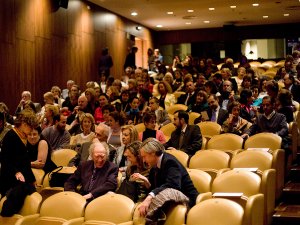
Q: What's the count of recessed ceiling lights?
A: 11